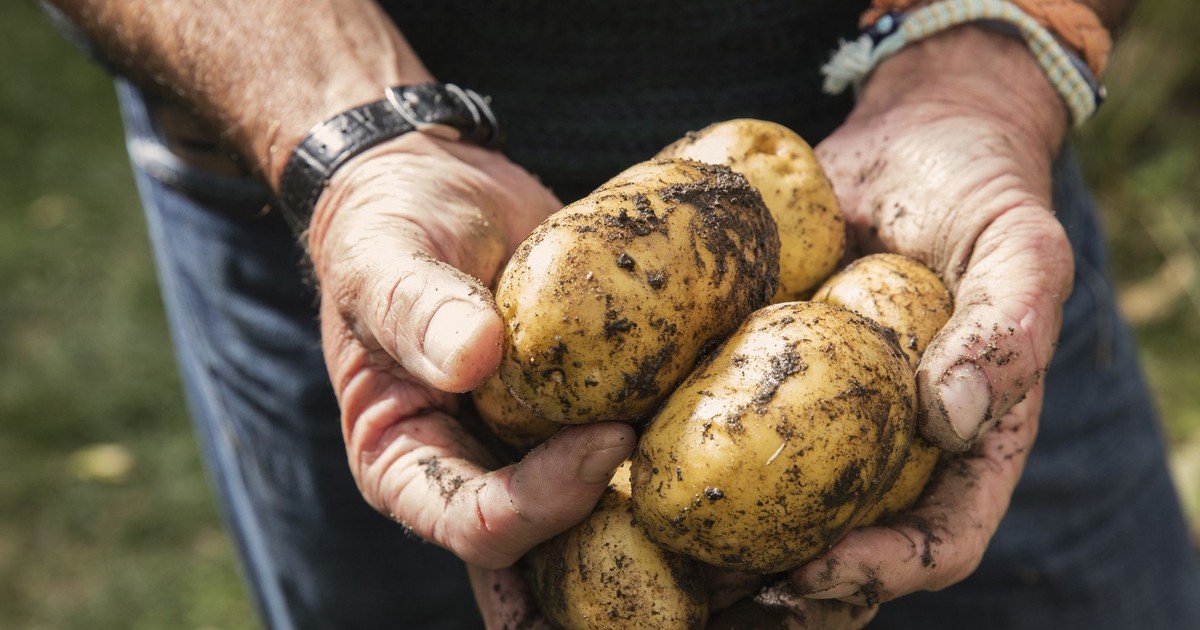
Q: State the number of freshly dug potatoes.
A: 6